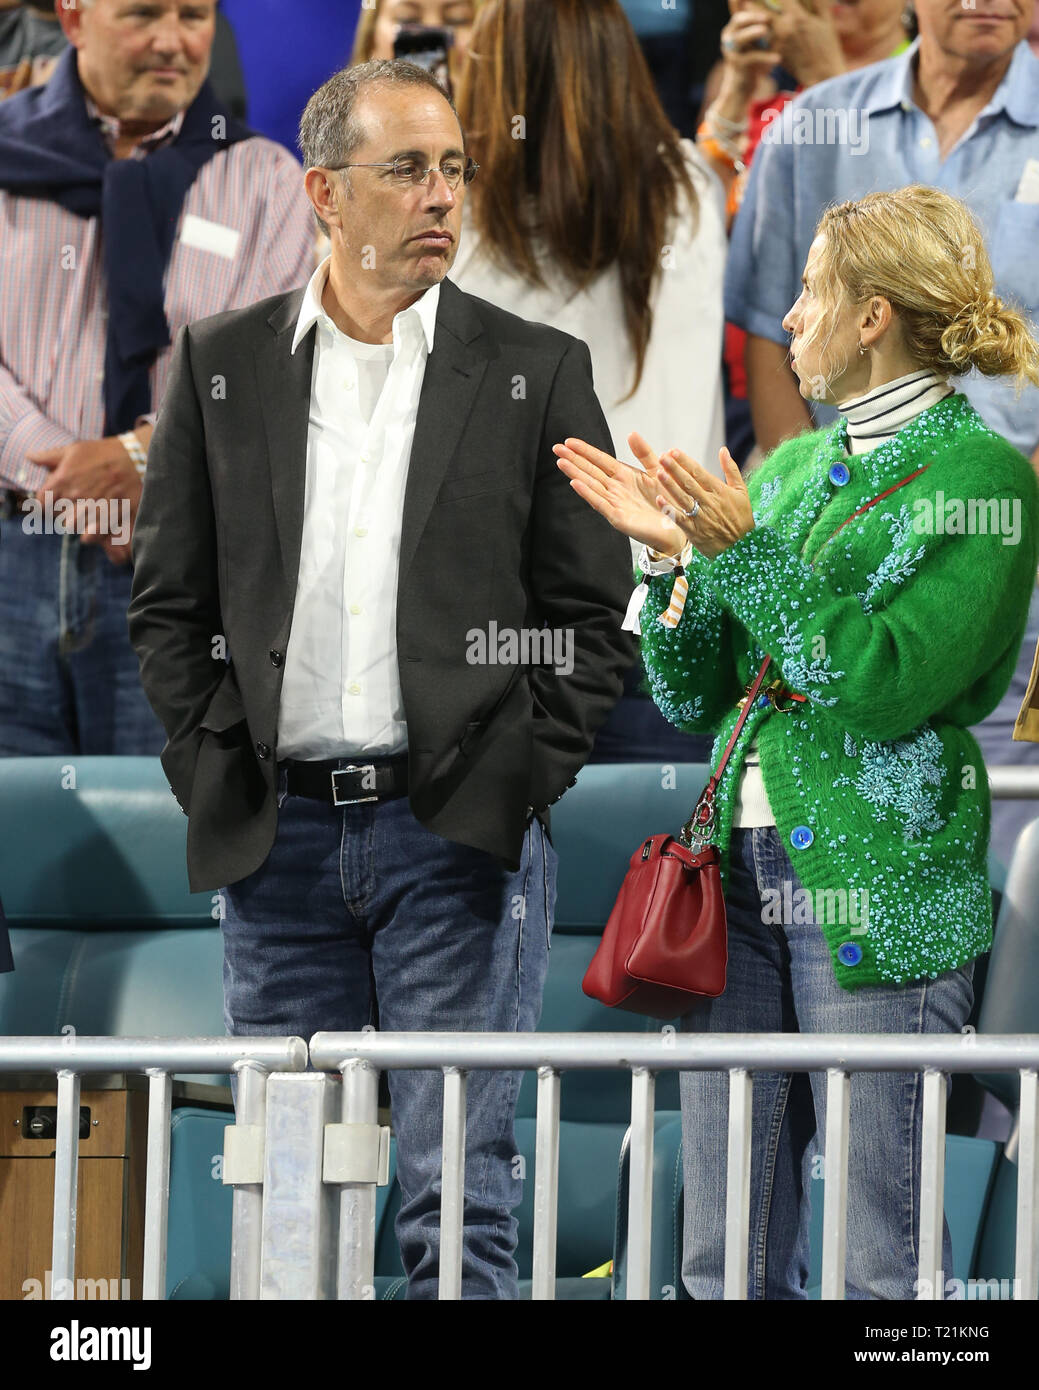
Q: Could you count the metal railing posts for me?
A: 12